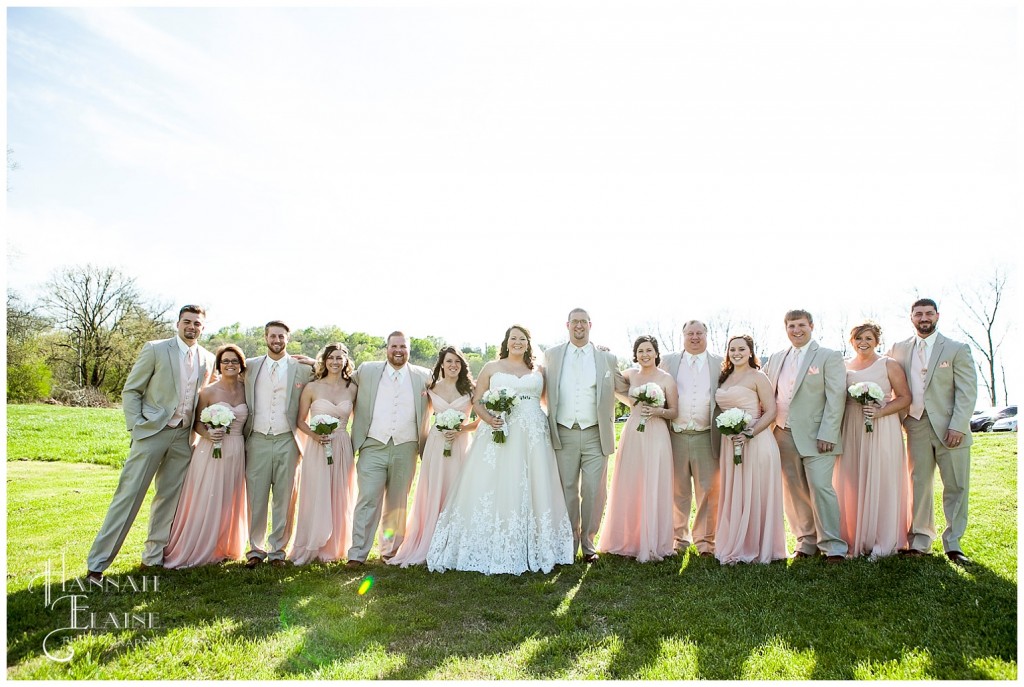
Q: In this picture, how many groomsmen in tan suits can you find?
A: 6